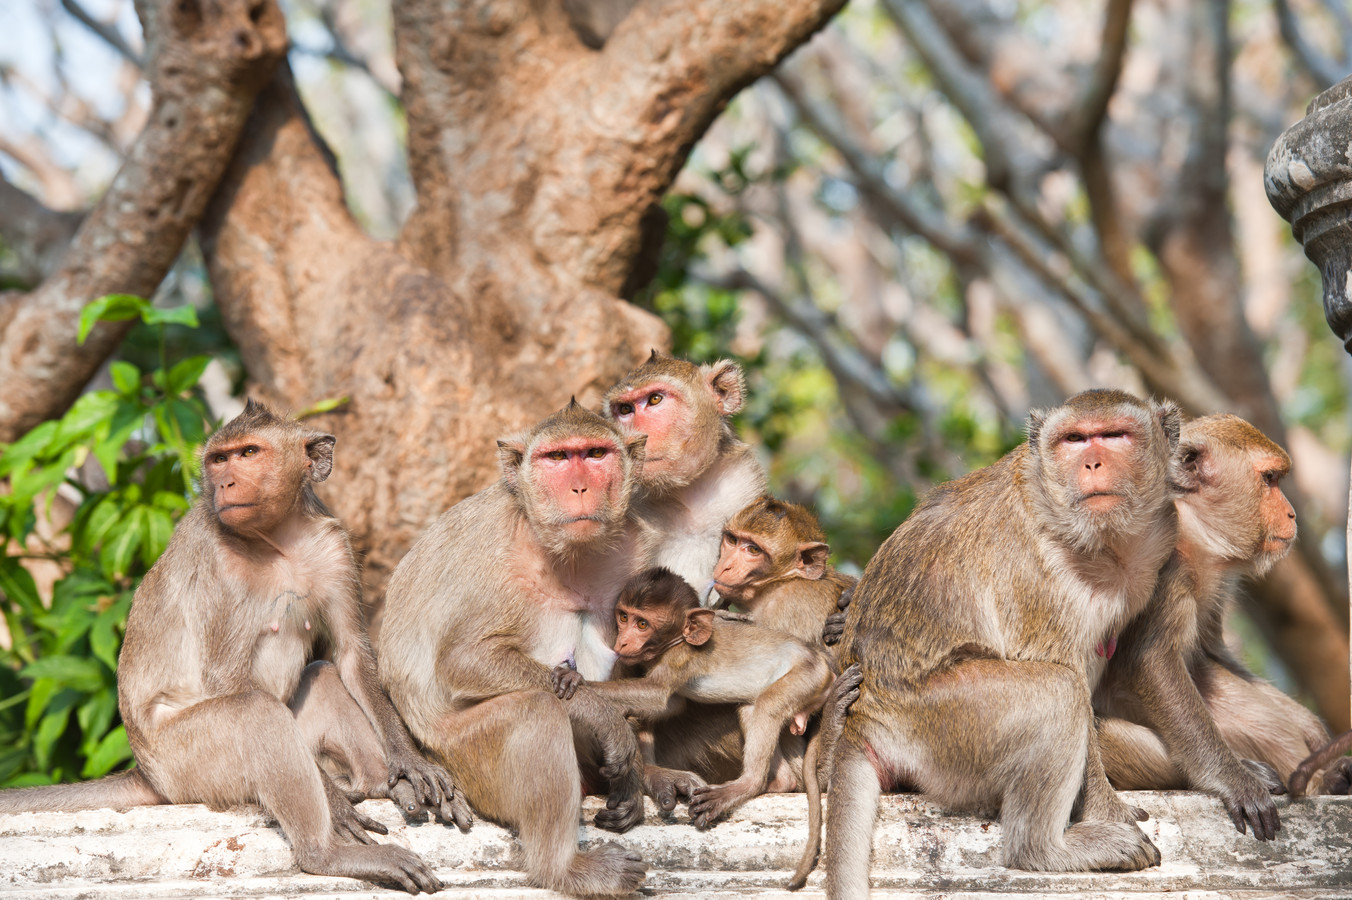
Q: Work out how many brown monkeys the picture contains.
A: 7